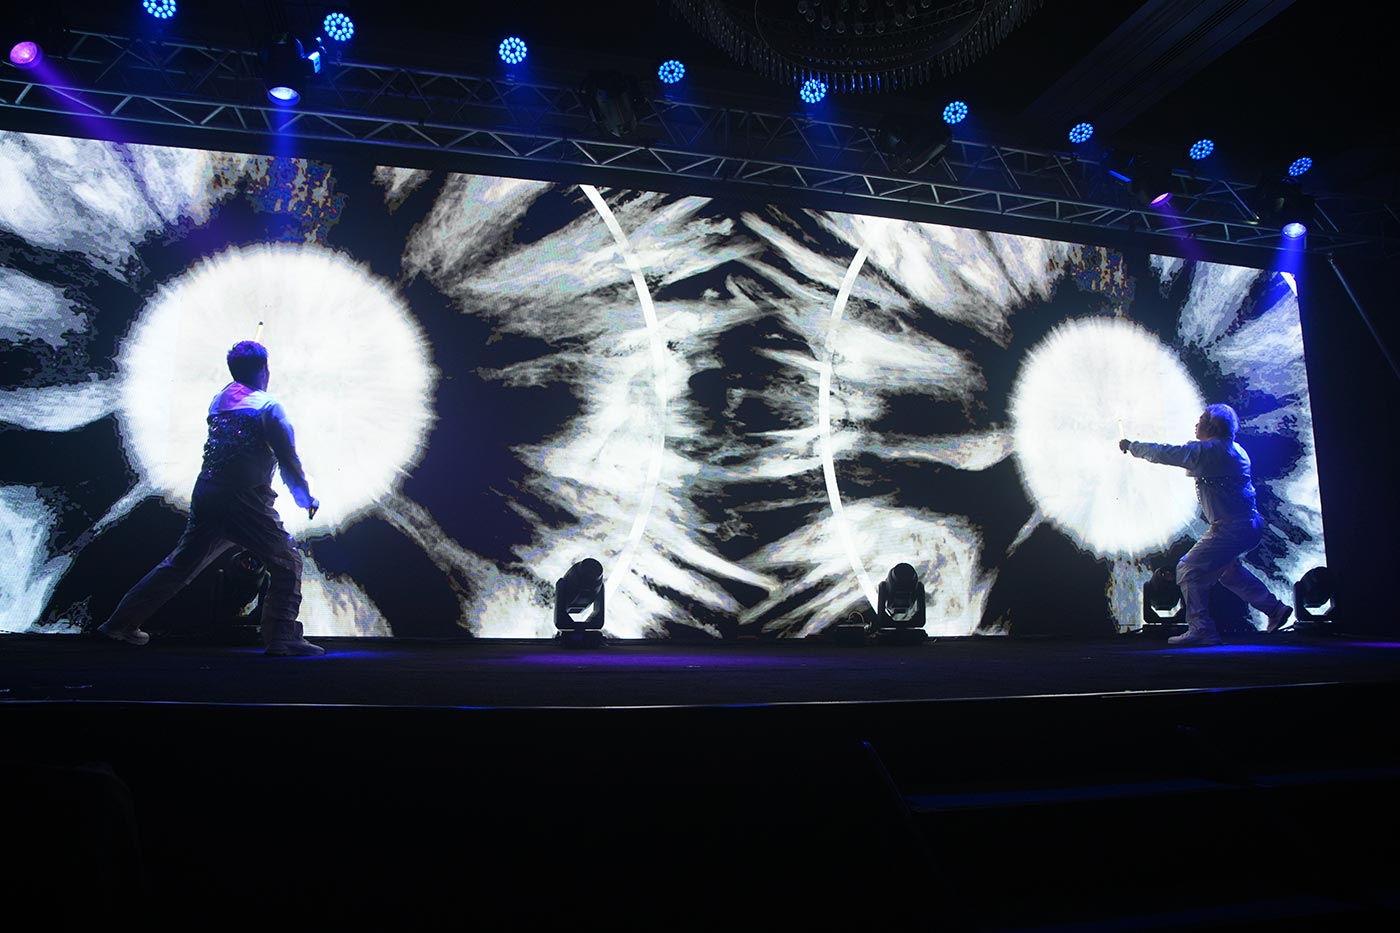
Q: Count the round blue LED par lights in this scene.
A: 9